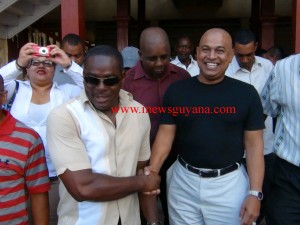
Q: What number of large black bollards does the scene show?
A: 0